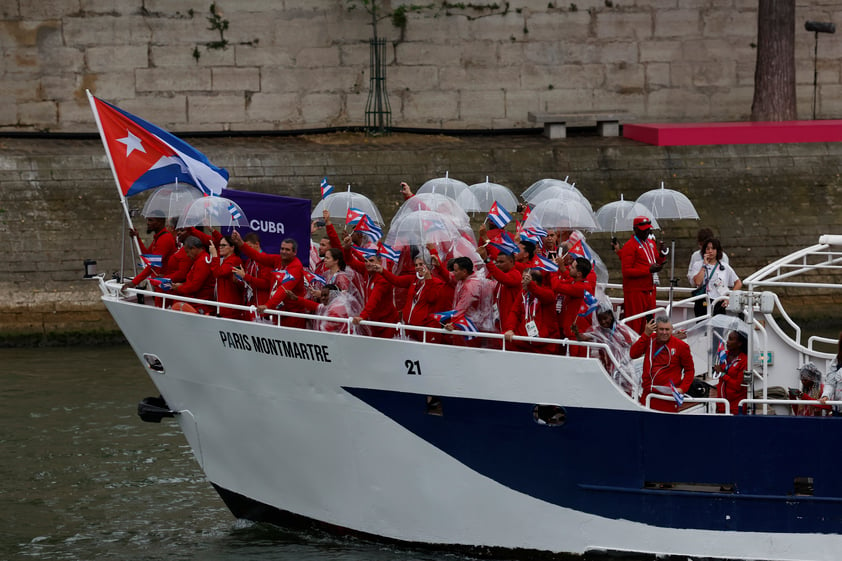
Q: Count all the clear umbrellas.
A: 13